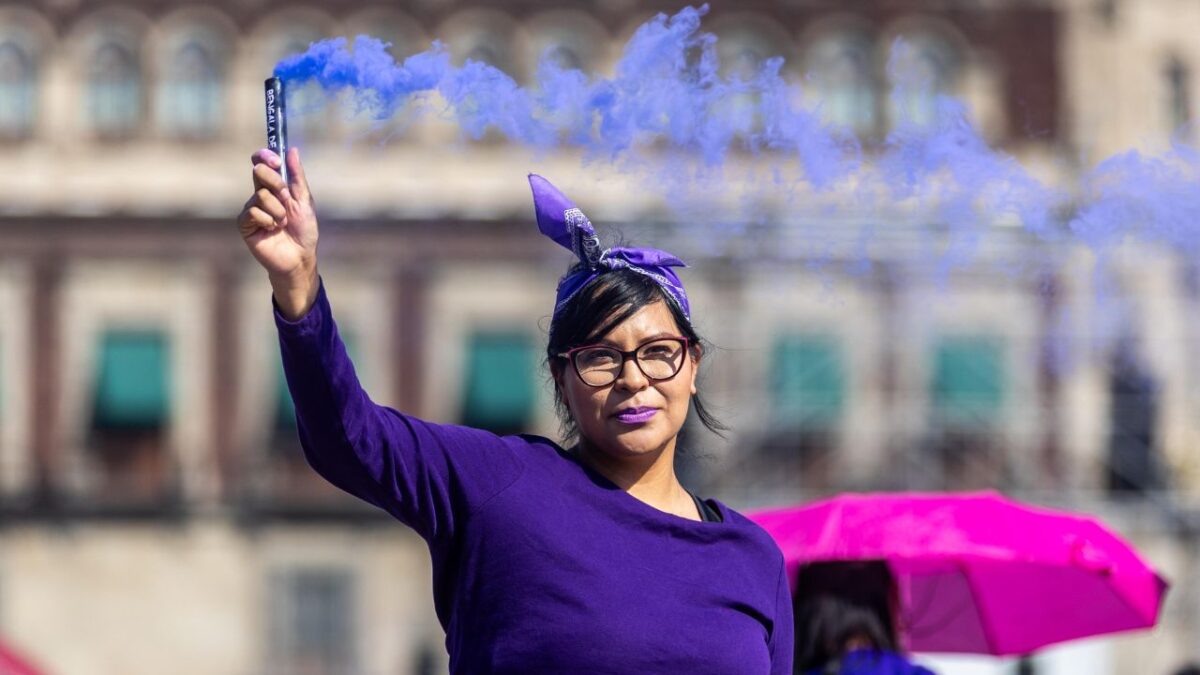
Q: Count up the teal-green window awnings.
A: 5